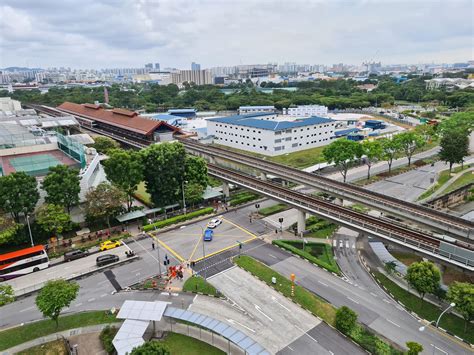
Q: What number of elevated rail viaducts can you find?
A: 2